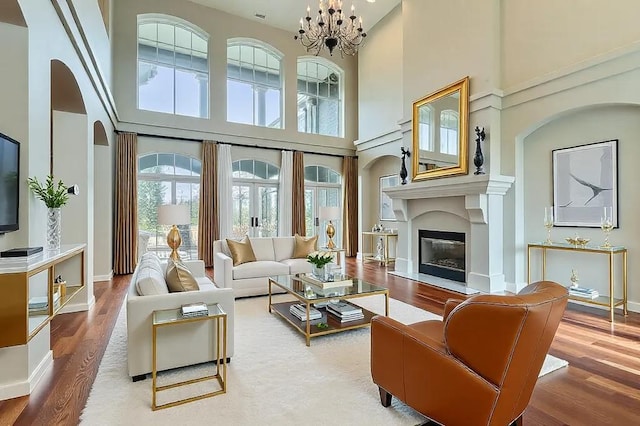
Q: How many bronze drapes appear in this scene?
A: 4